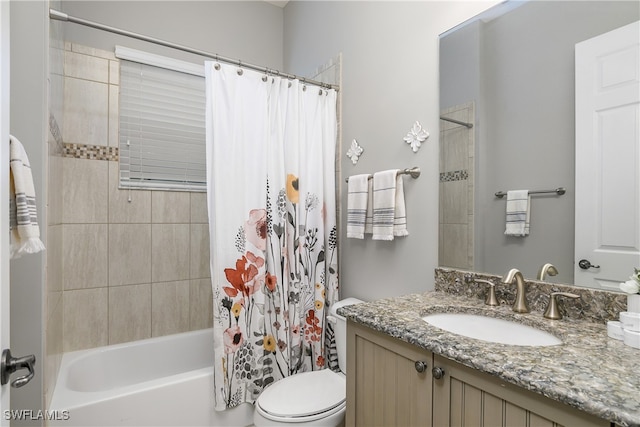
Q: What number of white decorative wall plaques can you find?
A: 2